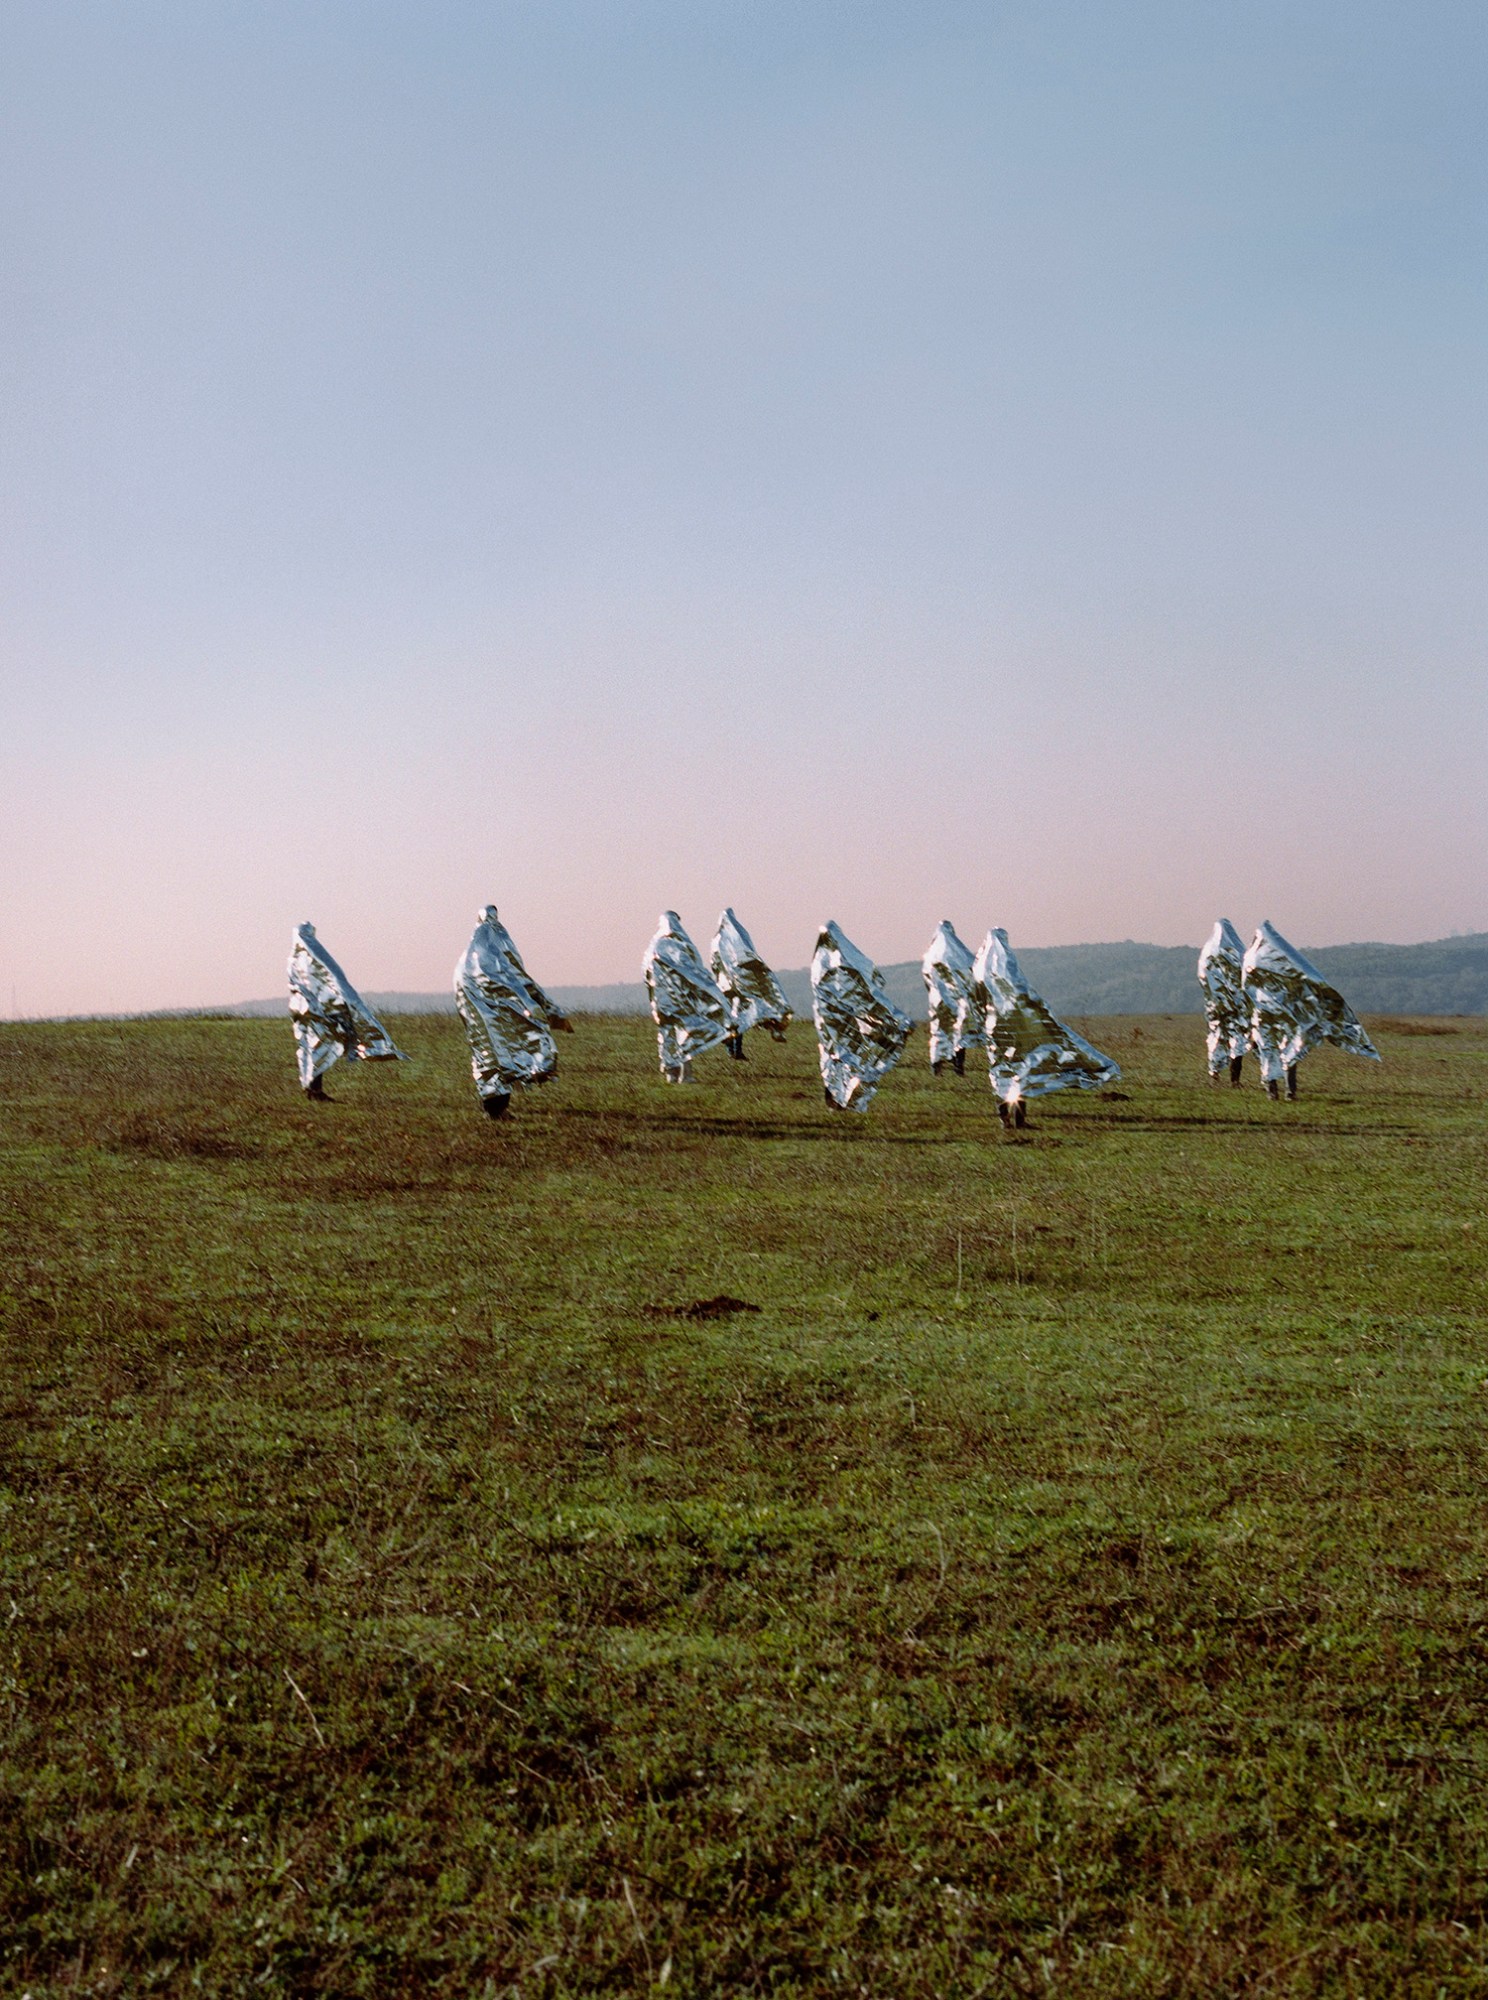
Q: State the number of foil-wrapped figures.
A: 9